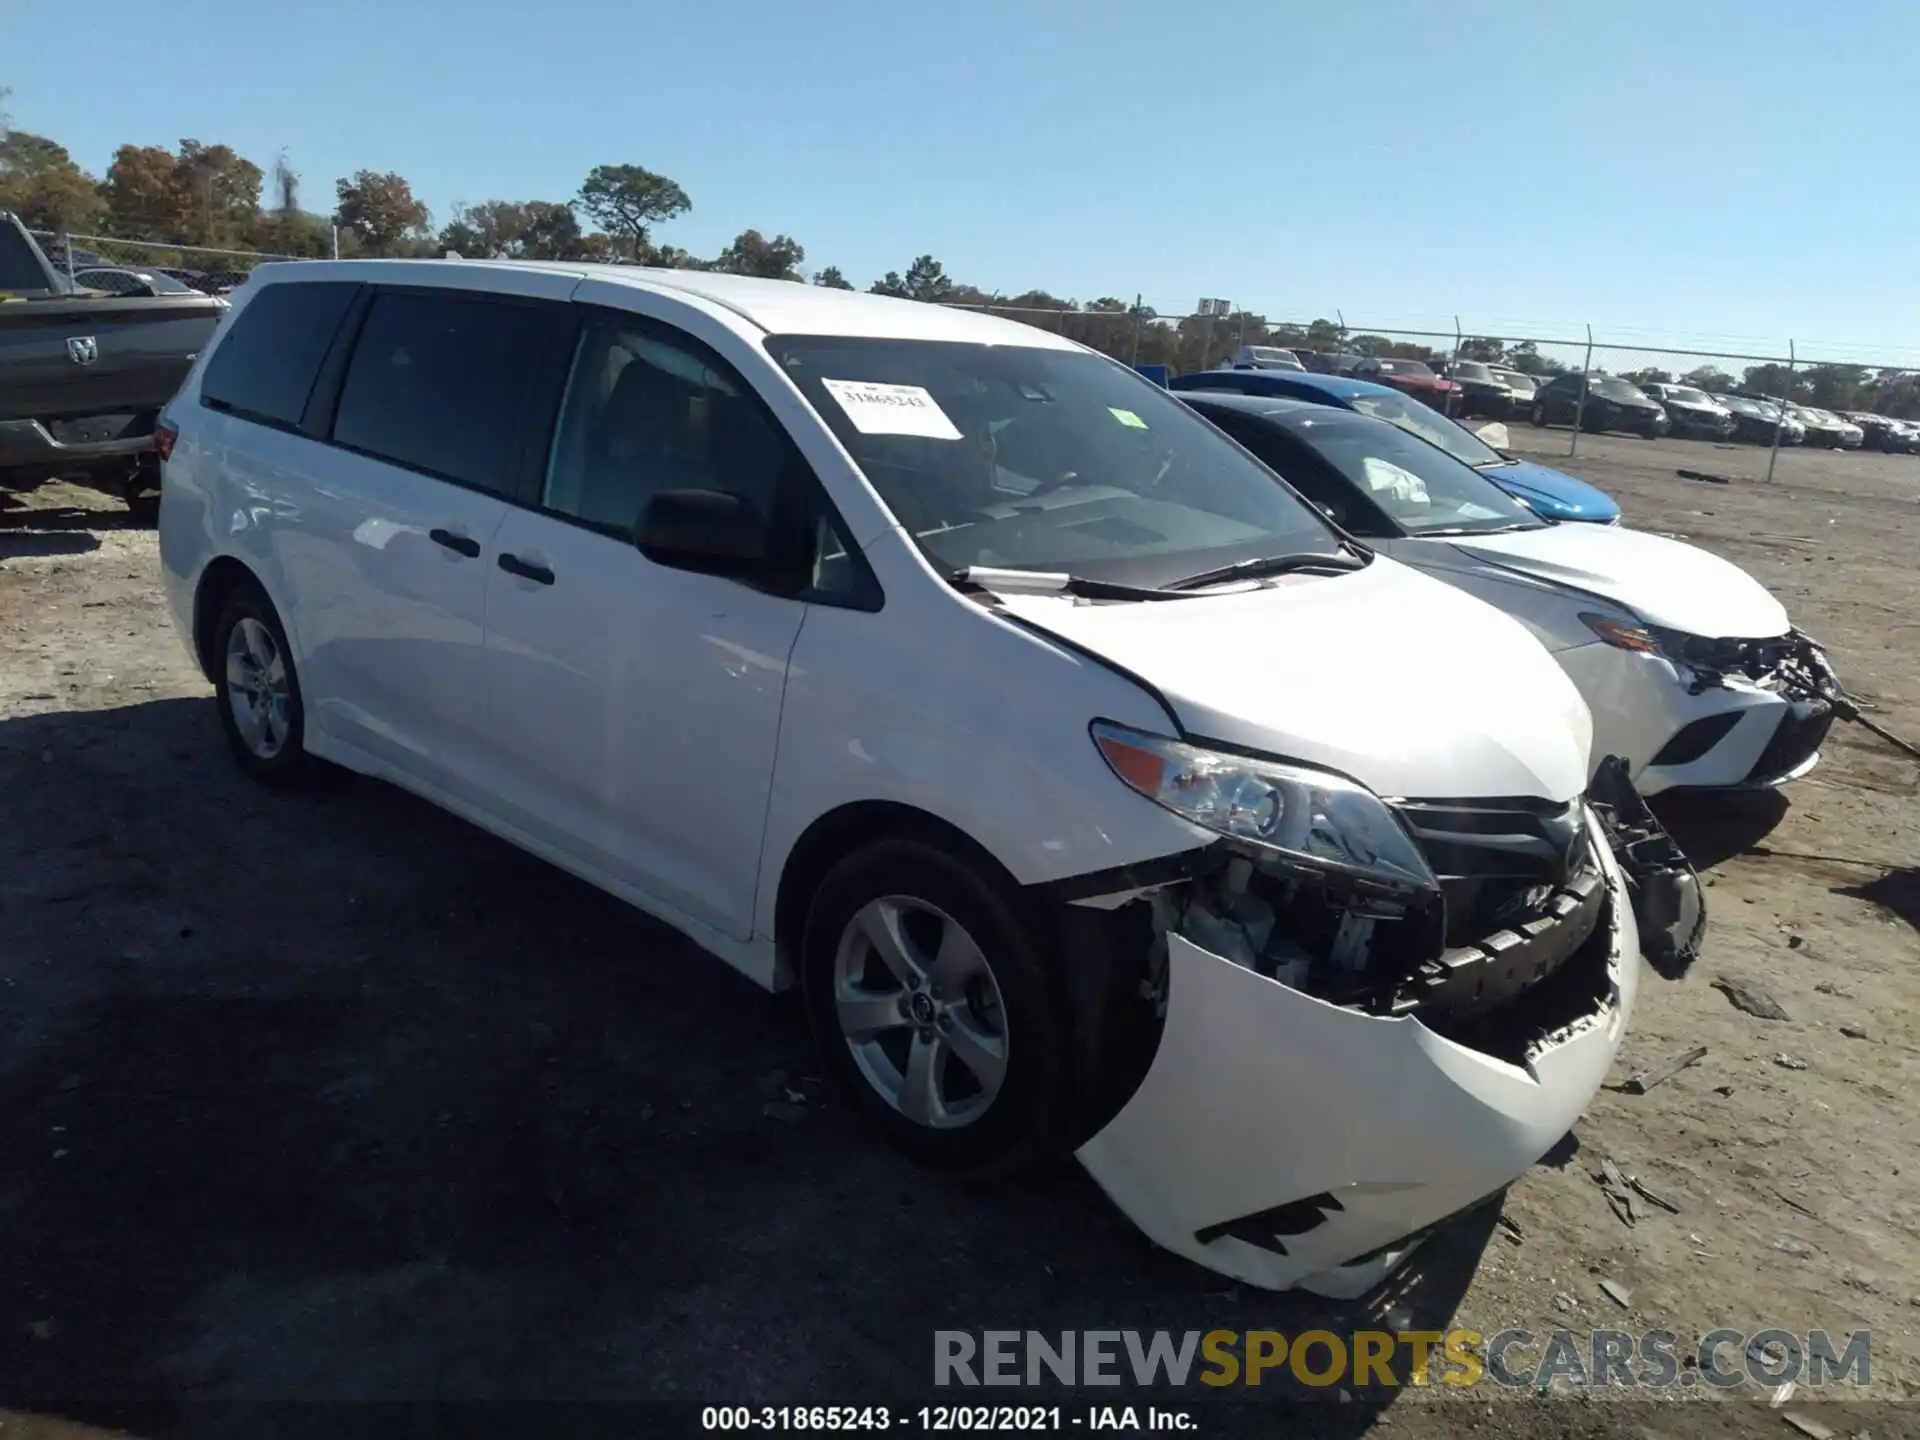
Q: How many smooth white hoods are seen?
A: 2